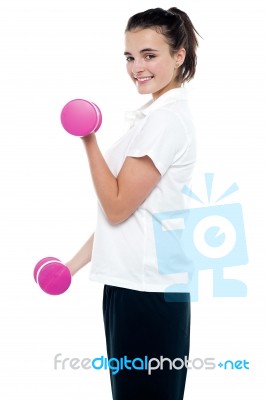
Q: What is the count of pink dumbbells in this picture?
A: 2